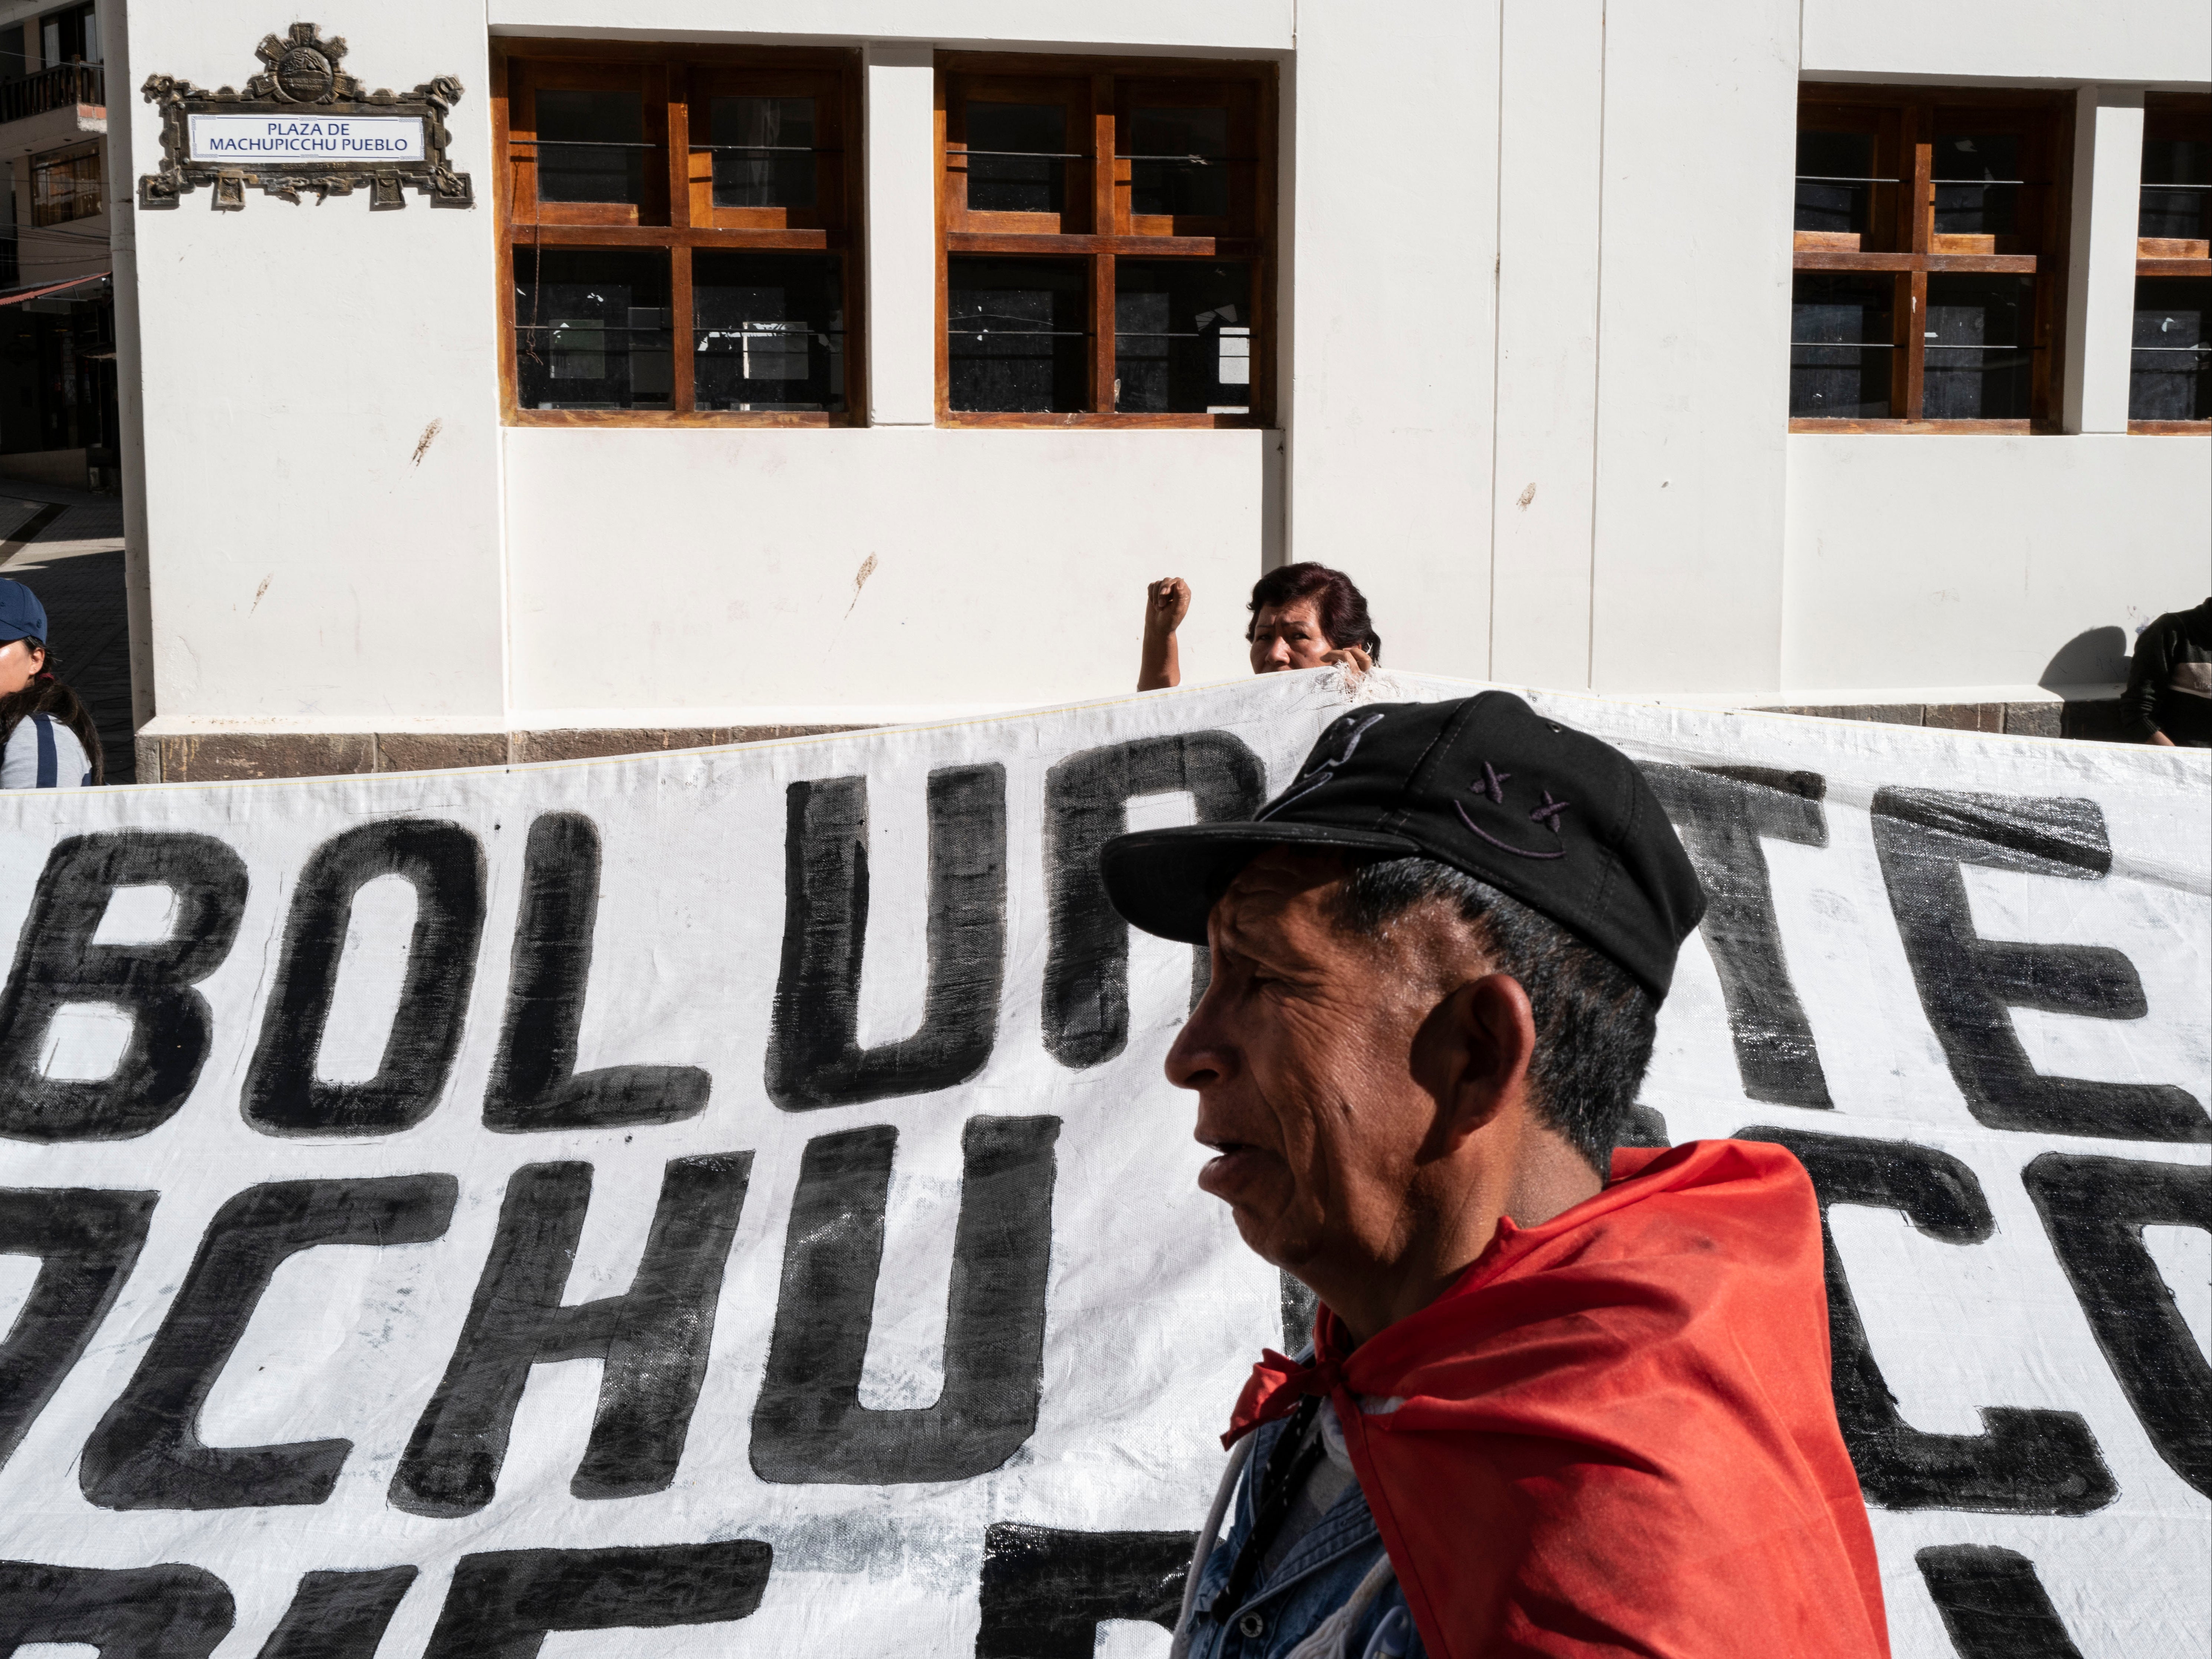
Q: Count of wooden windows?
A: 4